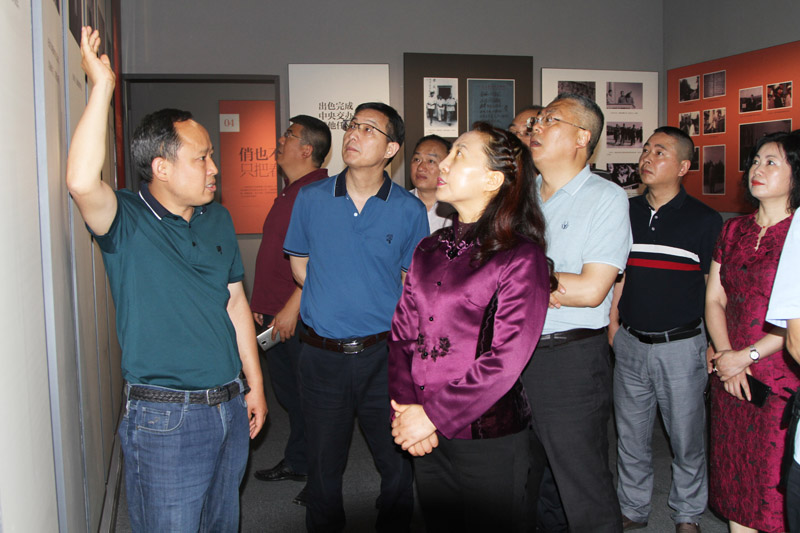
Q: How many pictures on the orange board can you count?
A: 9